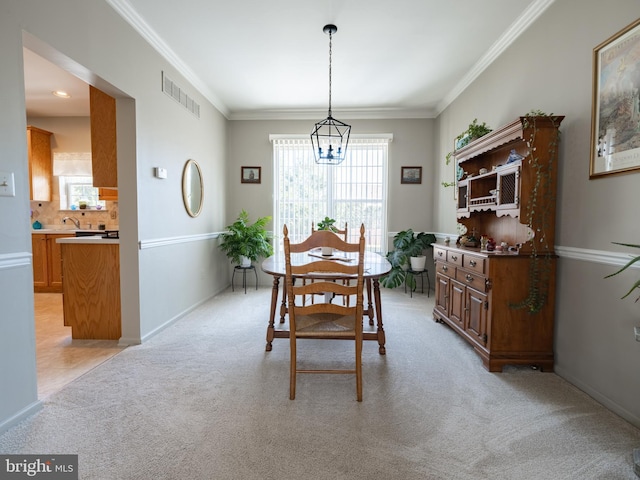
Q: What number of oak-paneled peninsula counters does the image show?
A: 1